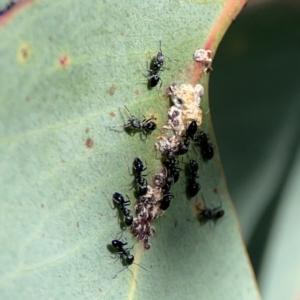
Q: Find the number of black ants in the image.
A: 11